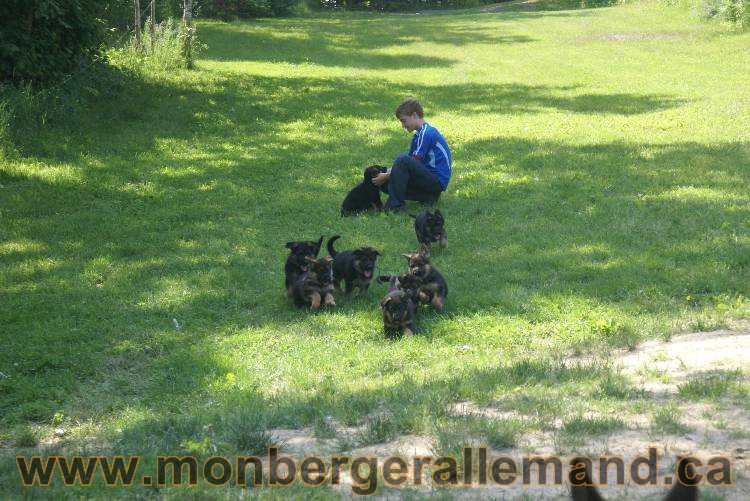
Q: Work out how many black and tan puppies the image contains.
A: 8